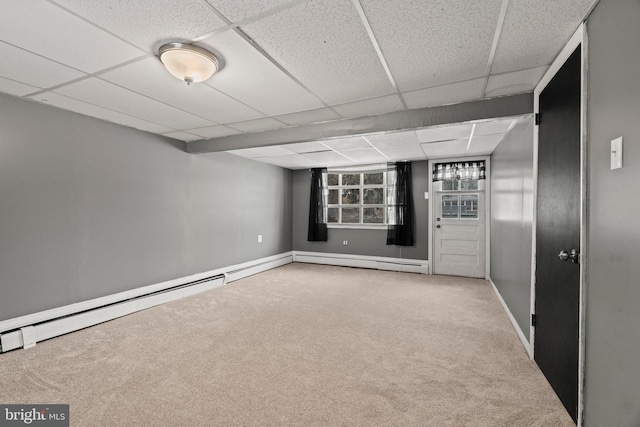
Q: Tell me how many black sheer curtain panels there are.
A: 2